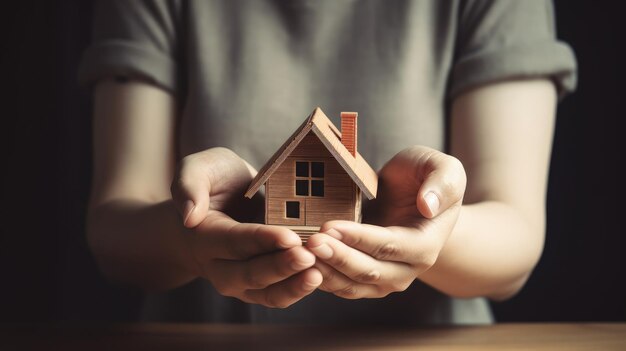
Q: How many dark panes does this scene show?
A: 5